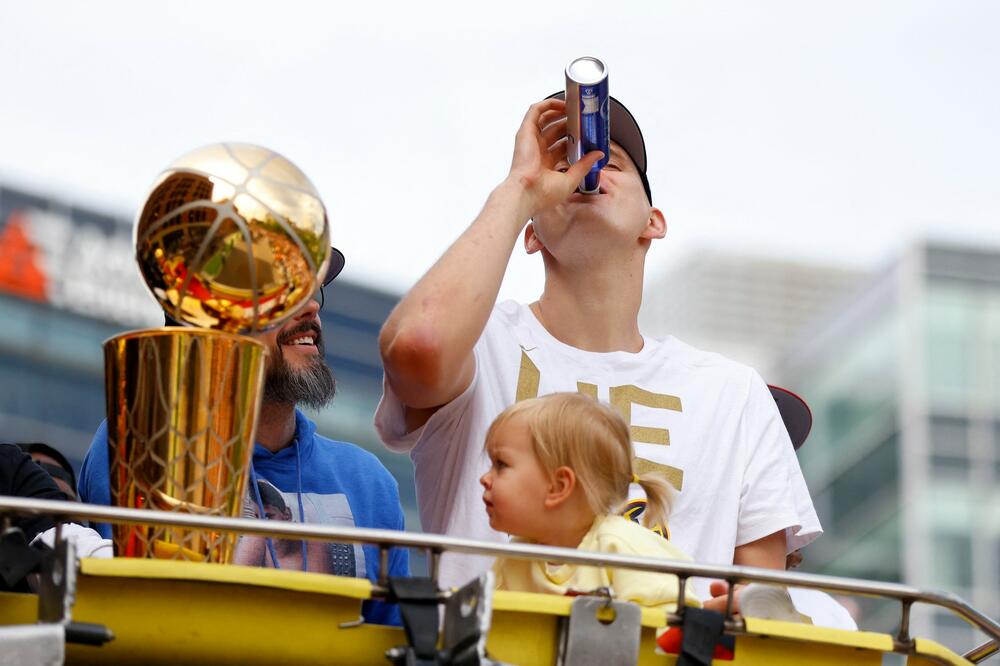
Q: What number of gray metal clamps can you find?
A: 3